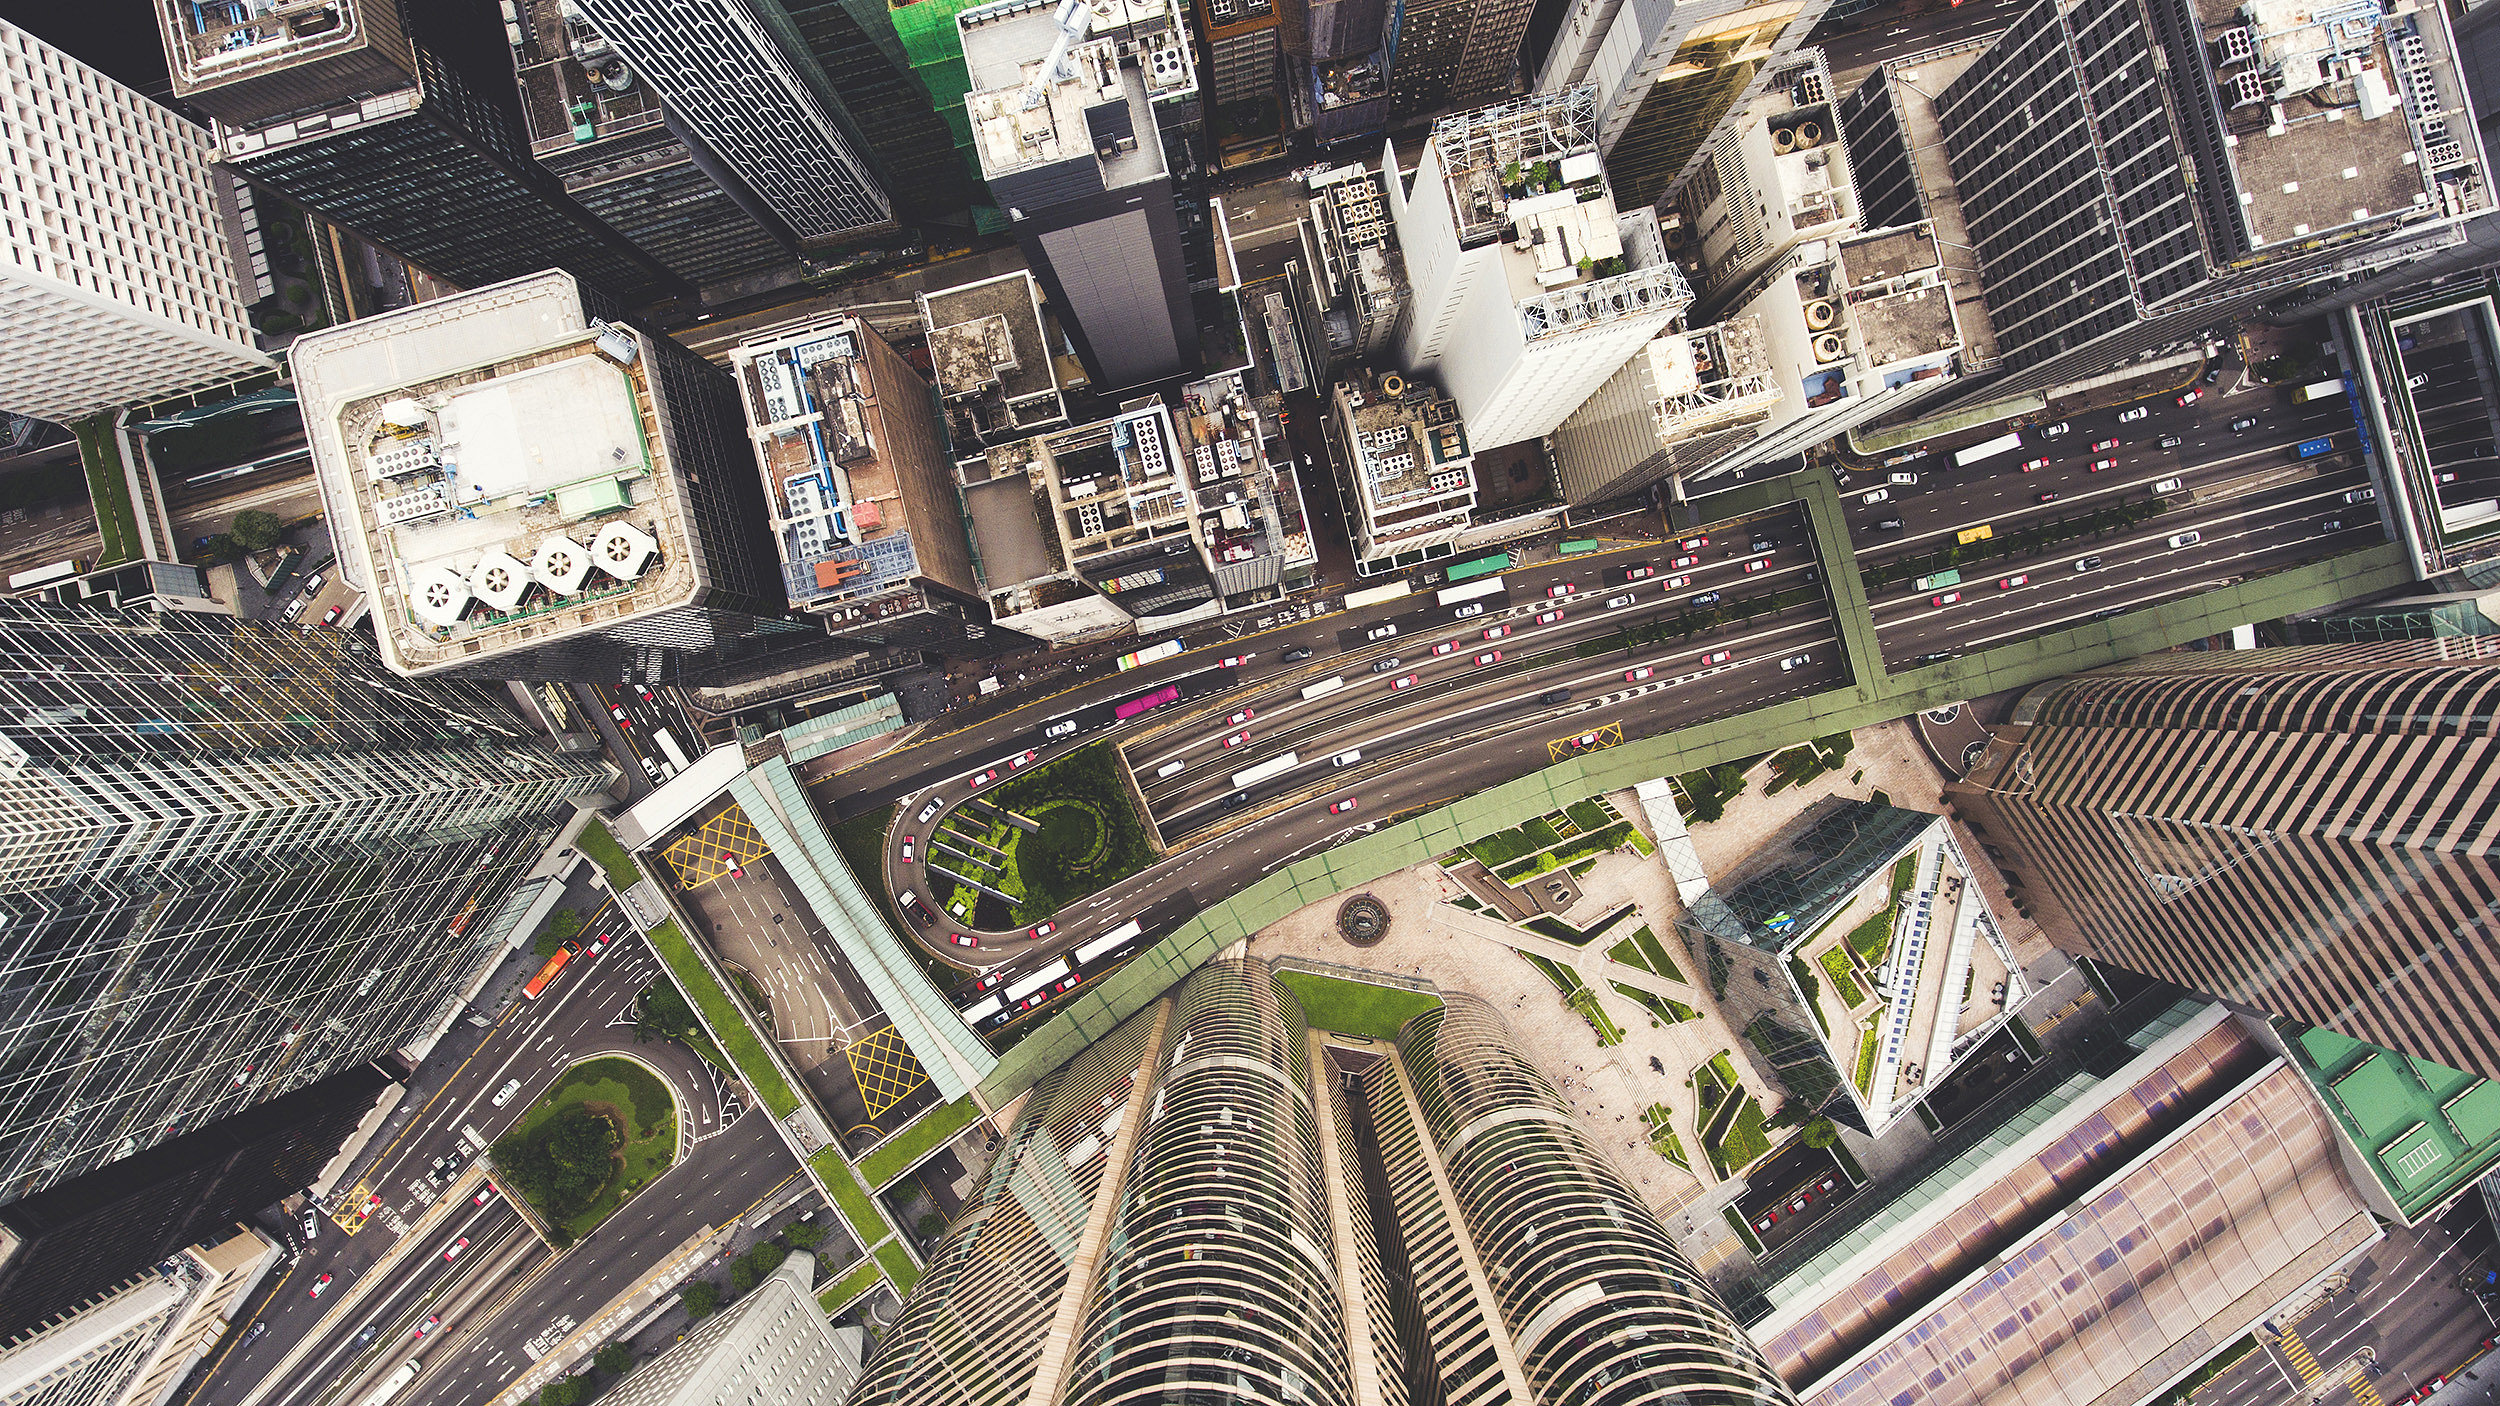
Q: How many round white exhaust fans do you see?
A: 4